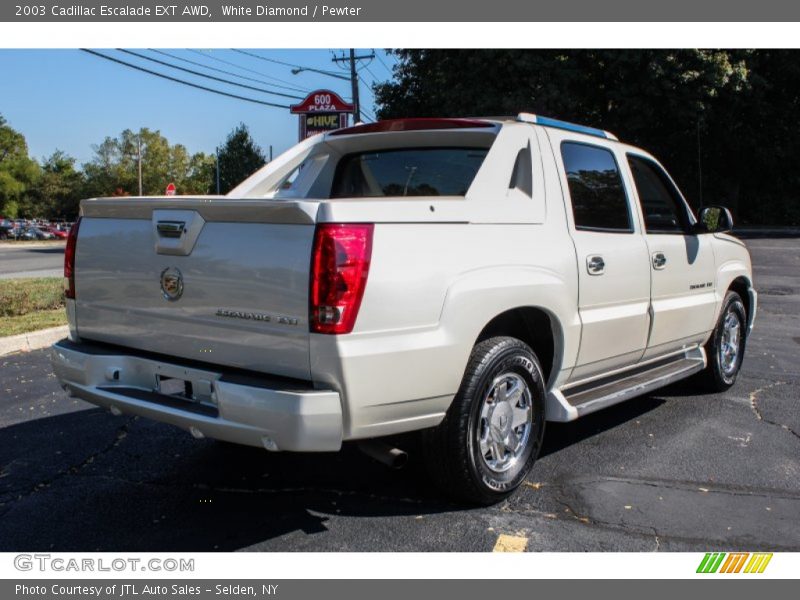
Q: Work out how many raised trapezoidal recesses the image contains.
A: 1